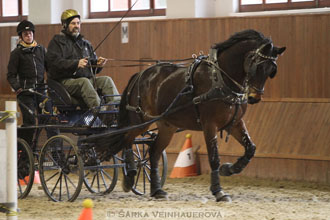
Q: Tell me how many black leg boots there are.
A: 4